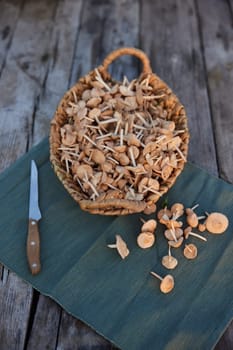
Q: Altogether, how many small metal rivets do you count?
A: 3